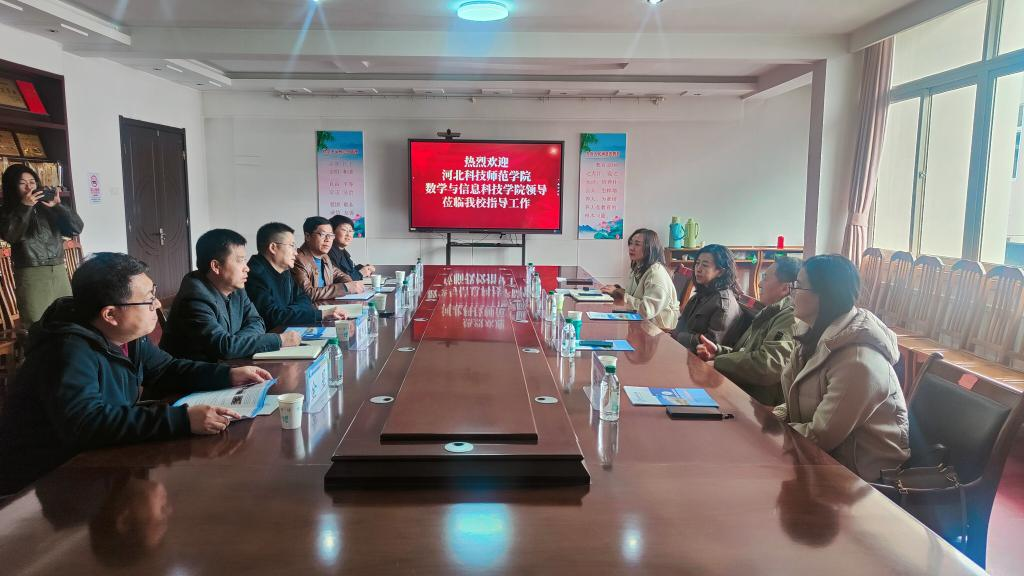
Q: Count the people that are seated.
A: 9